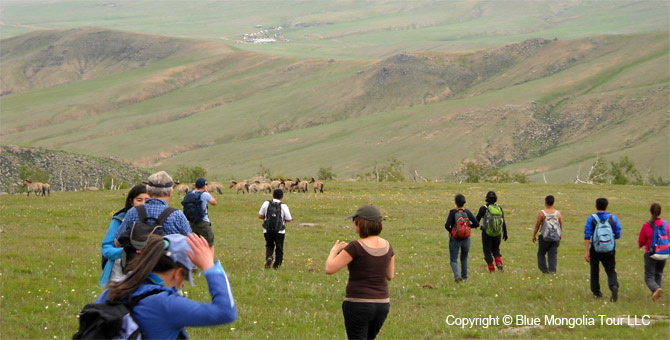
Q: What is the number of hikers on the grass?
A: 11